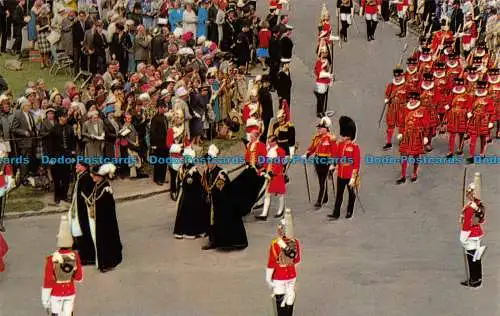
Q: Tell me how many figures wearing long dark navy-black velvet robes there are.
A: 4